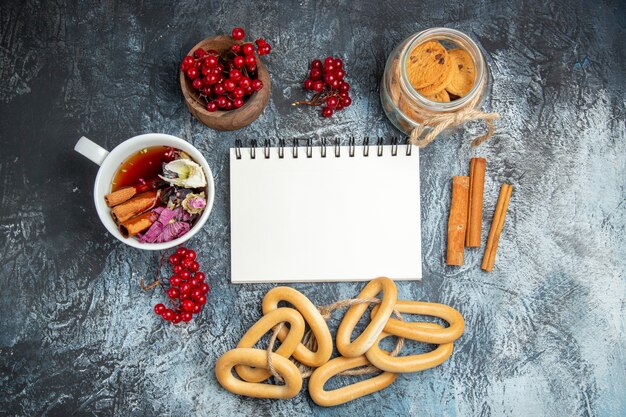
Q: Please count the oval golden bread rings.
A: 7